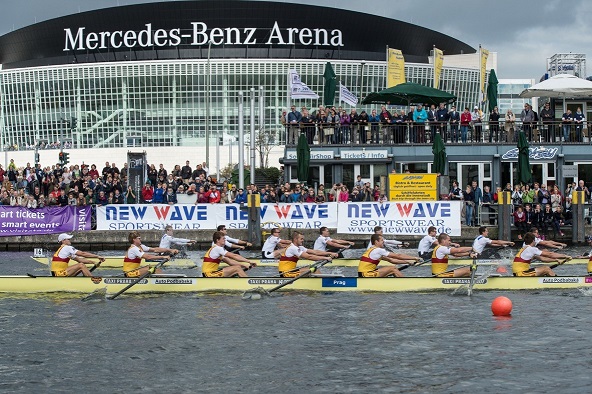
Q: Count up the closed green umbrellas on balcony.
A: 2